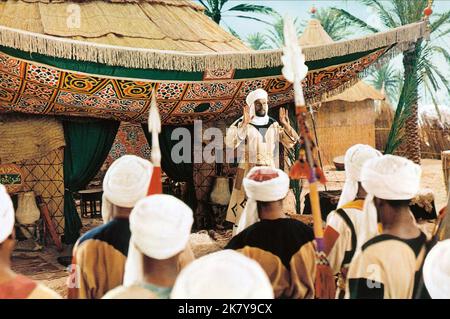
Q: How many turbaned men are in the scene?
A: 9